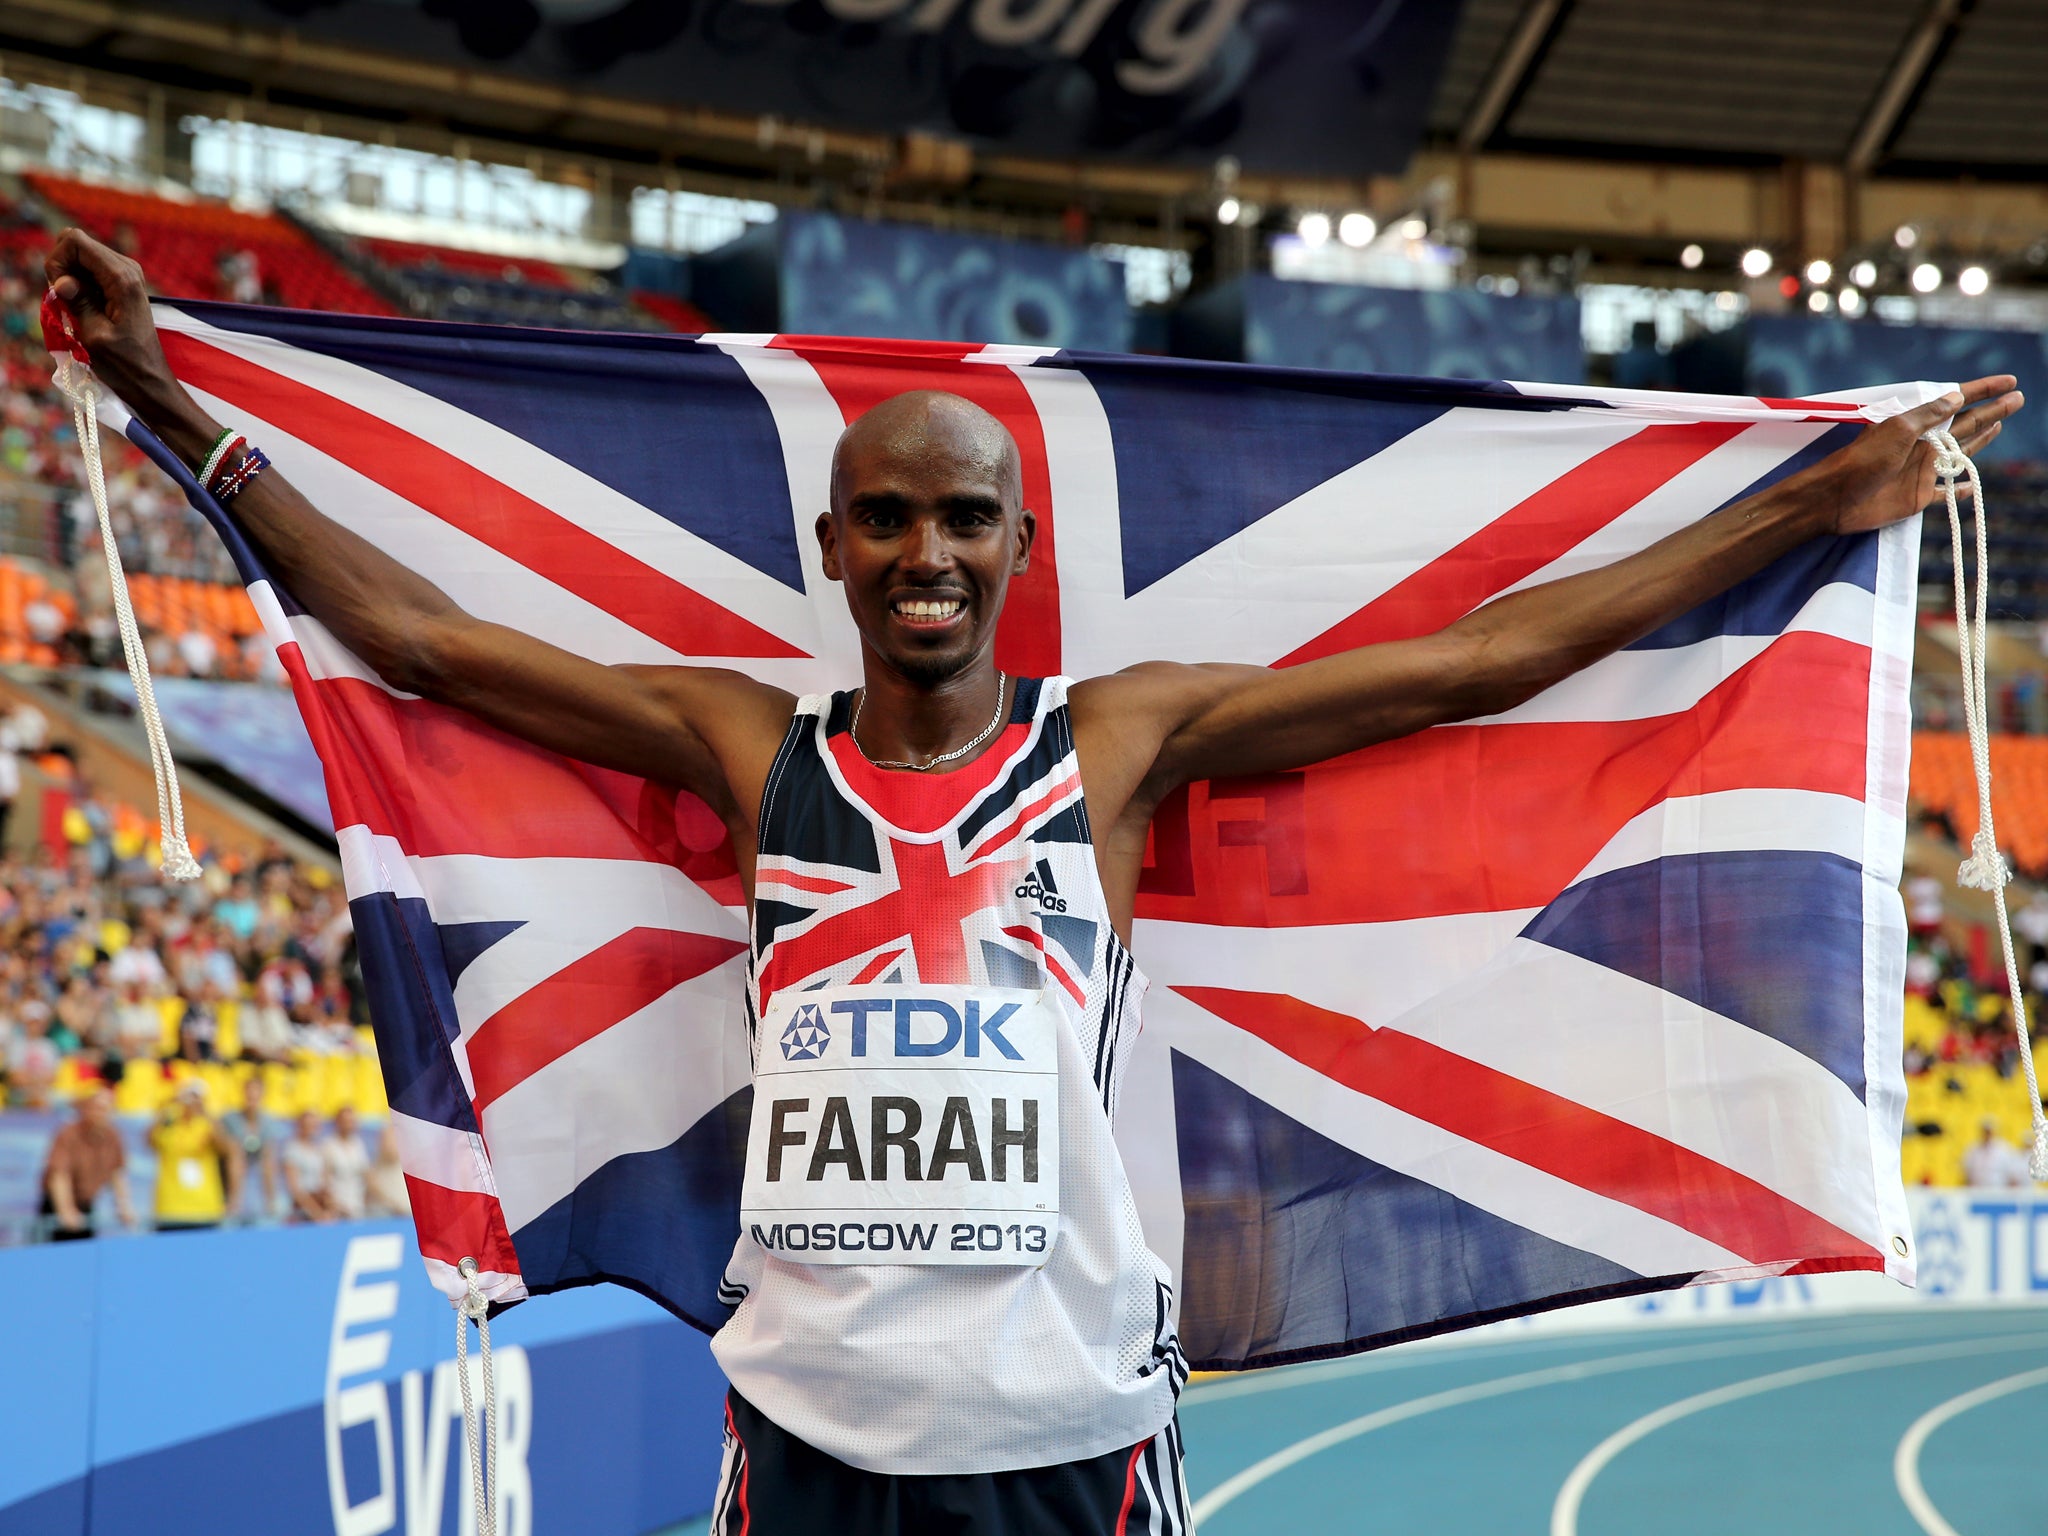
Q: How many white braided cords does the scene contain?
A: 3